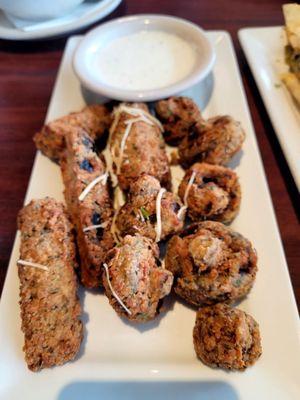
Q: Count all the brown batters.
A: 11